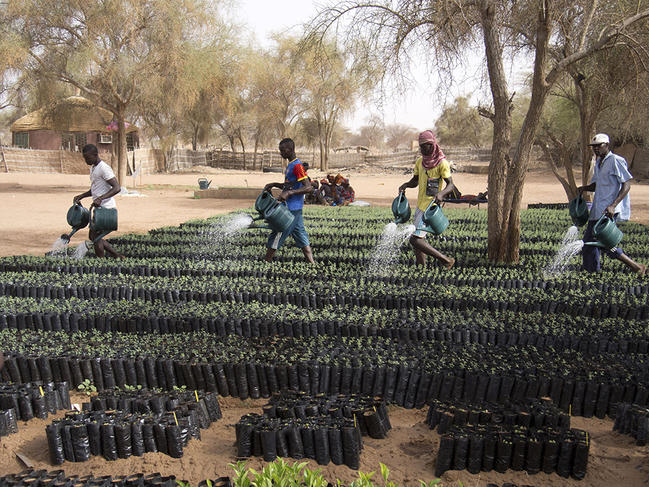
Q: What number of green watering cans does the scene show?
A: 9